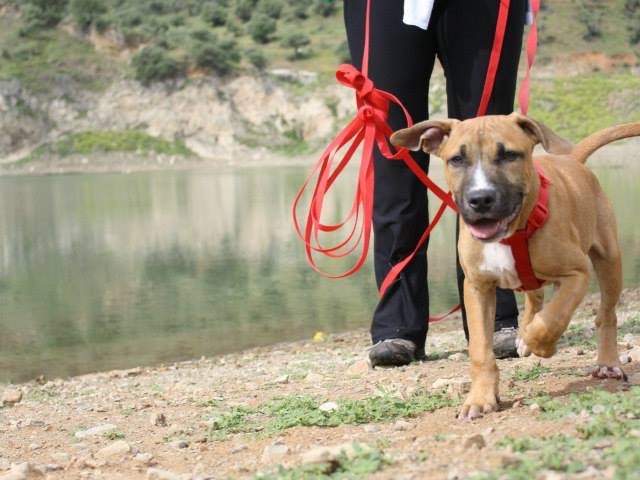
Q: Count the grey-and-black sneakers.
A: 2